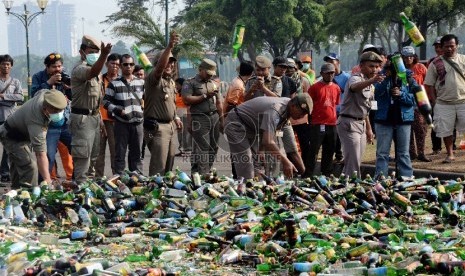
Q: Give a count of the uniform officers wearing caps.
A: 7